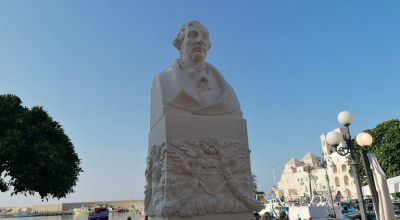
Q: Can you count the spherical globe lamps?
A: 3